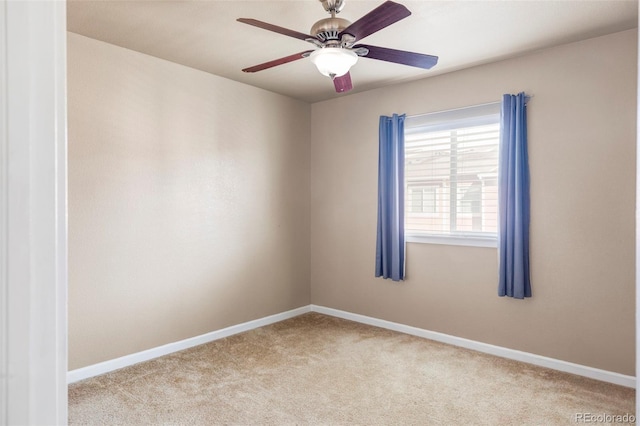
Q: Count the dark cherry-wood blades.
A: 5